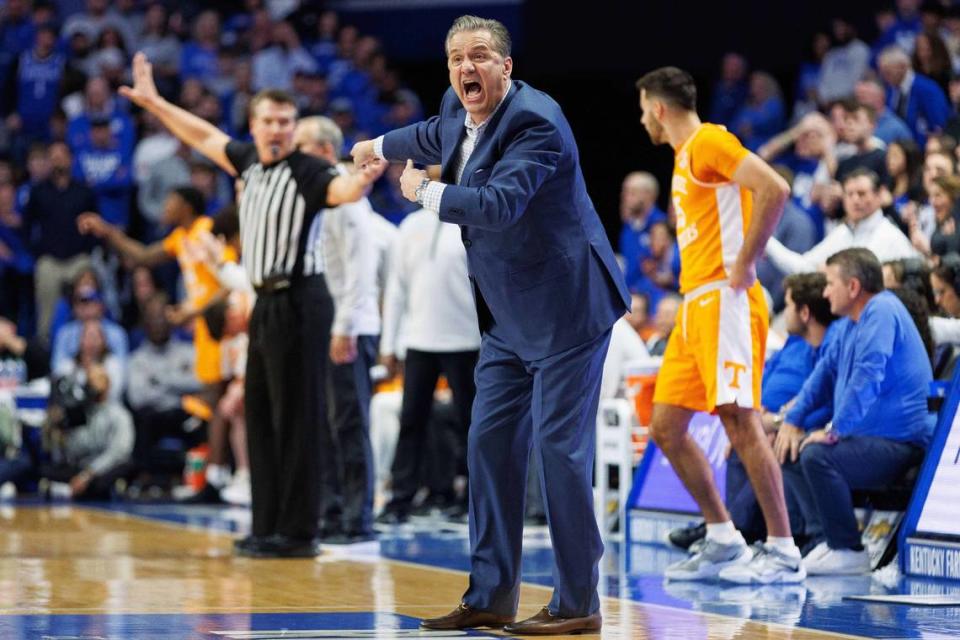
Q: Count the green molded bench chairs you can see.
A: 0